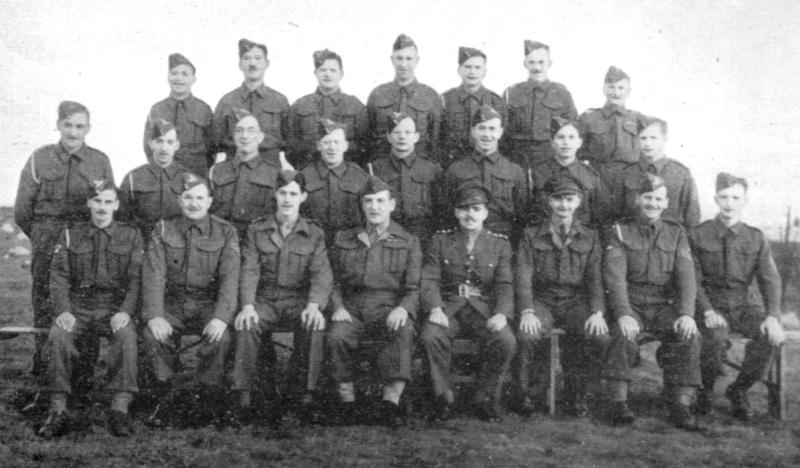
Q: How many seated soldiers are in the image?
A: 8